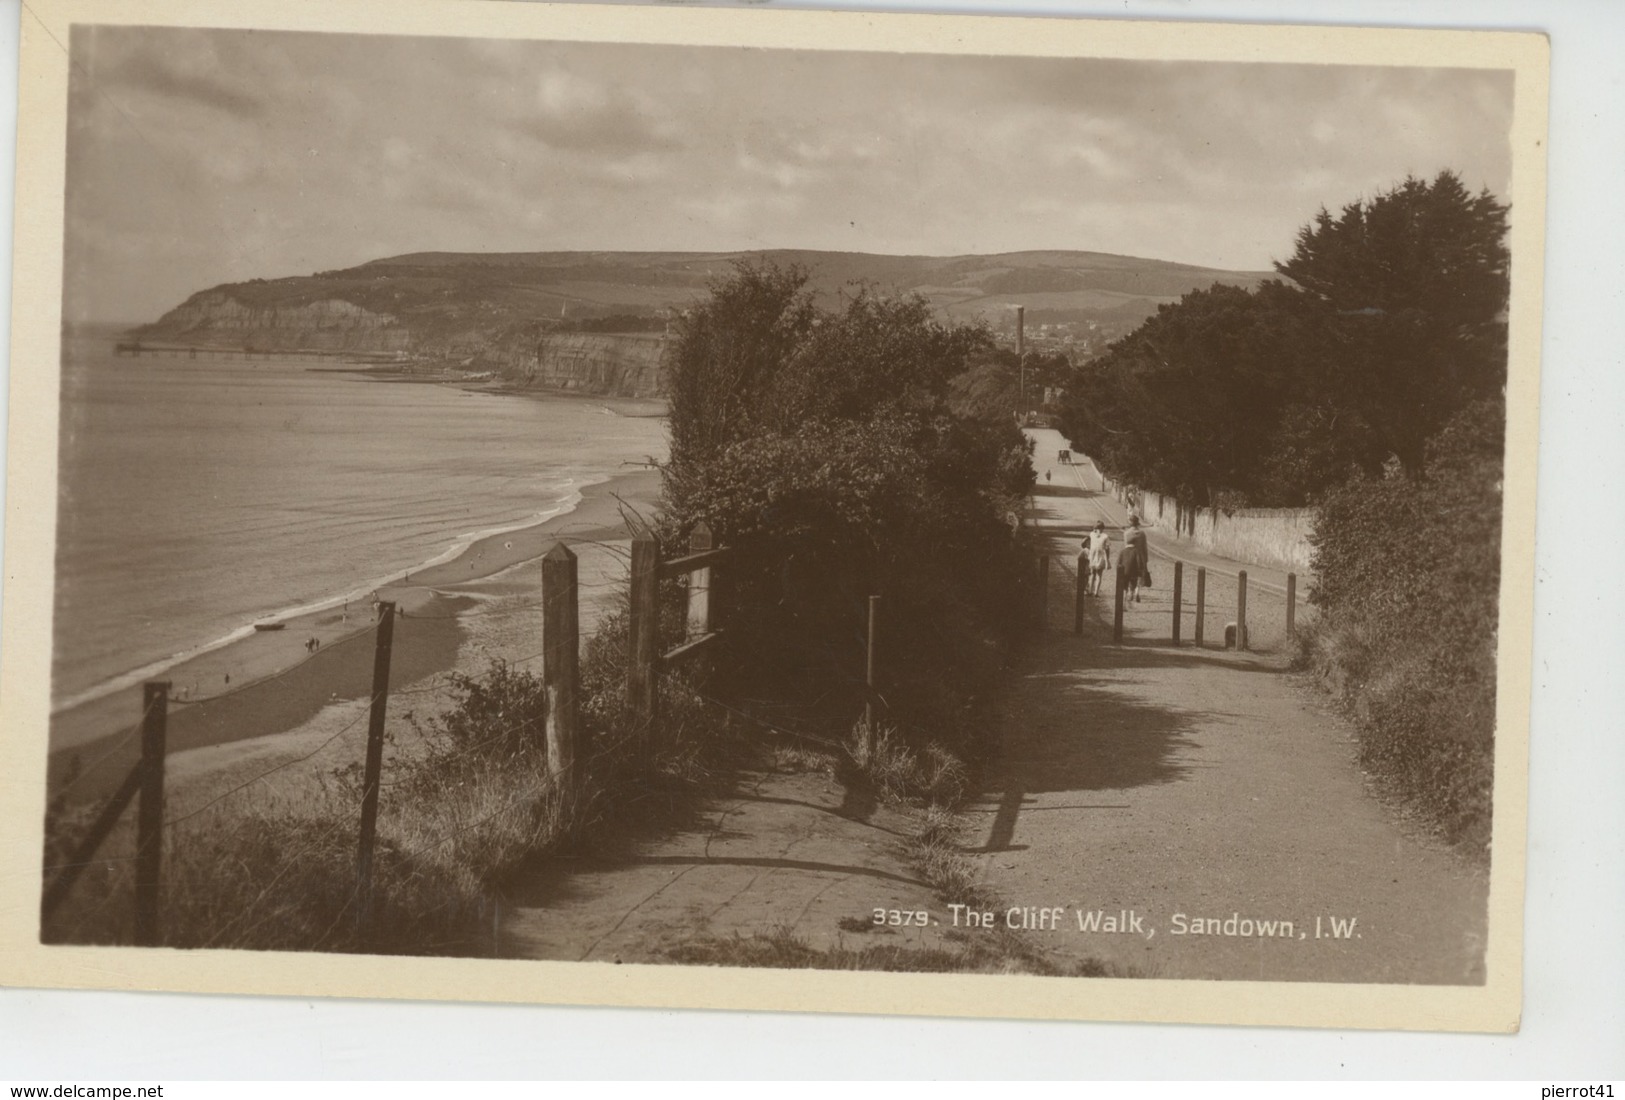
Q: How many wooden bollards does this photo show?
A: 7